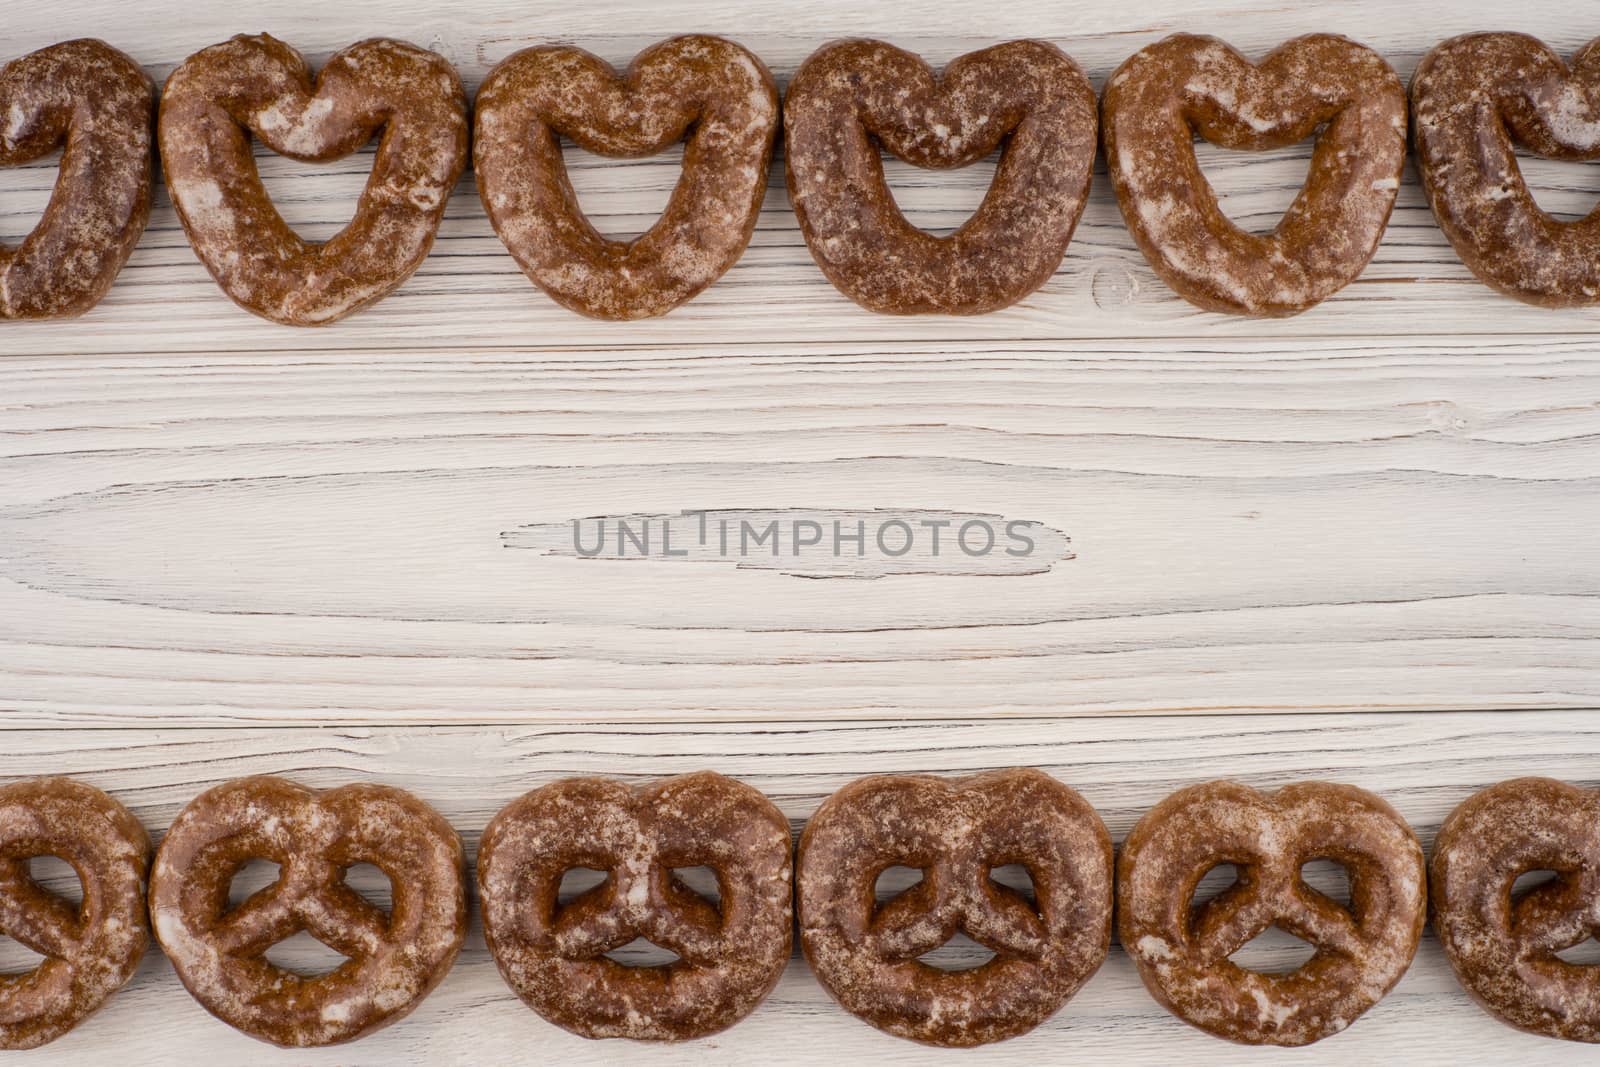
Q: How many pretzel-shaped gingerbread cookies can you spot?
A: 6